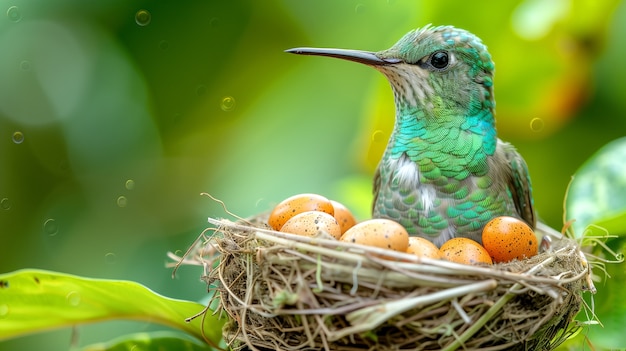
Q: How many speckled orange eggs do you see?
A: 7